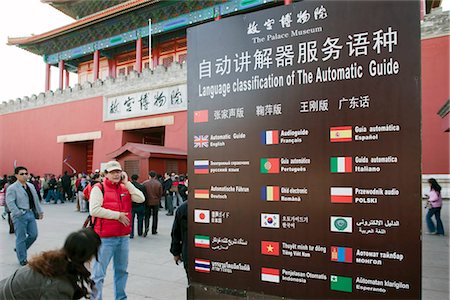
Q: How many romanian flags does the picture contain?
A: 1